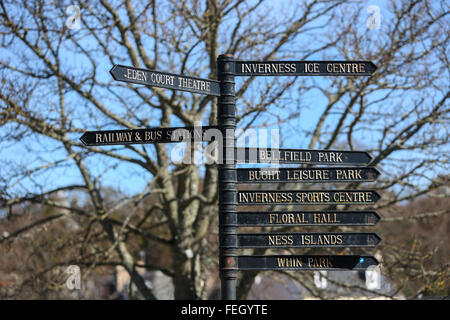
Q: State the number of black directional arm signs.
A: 9